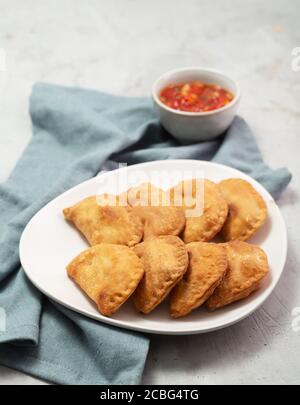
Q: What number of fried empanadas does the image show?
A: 8